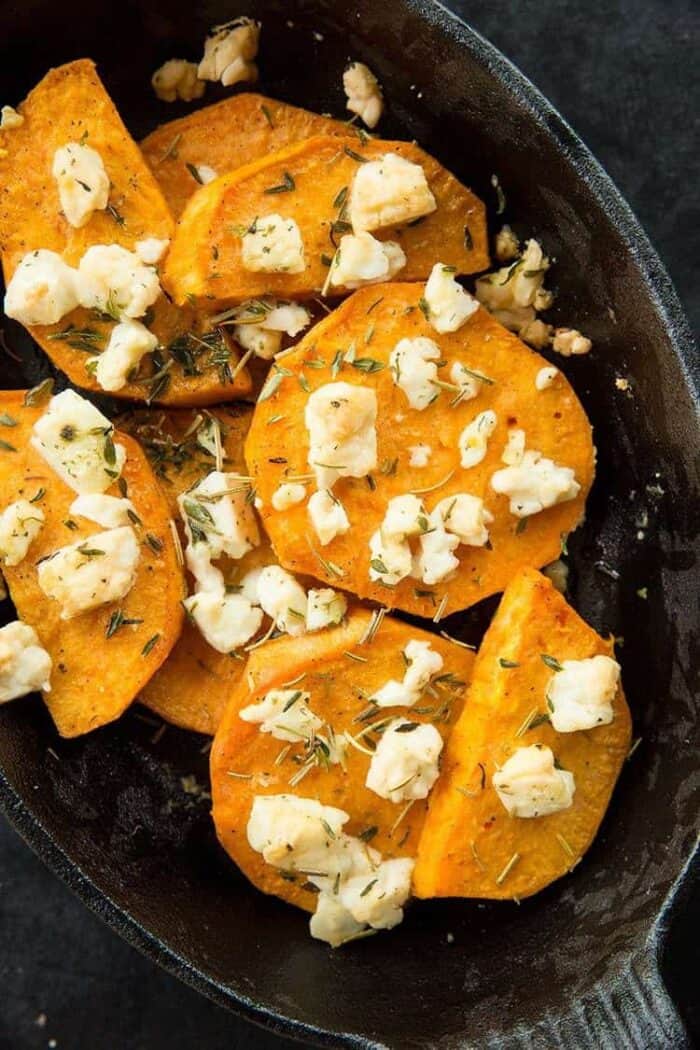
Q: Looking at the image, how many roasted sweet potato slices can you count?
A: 8